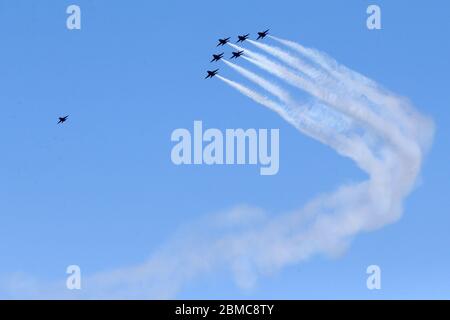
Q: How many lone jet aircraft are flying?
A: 1